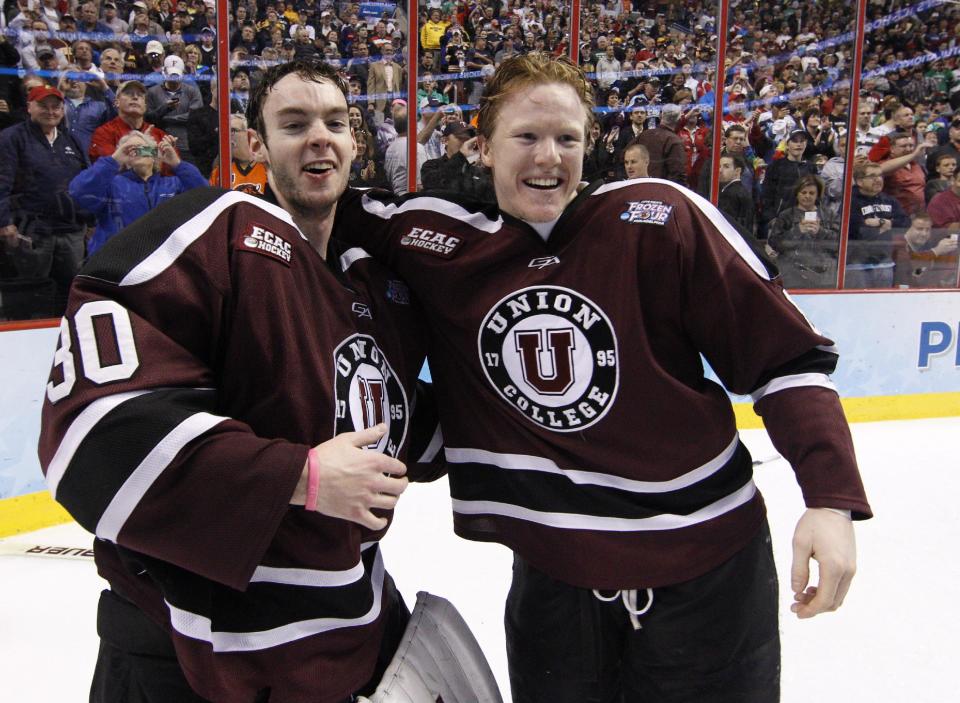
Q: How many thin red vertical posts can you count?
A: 5